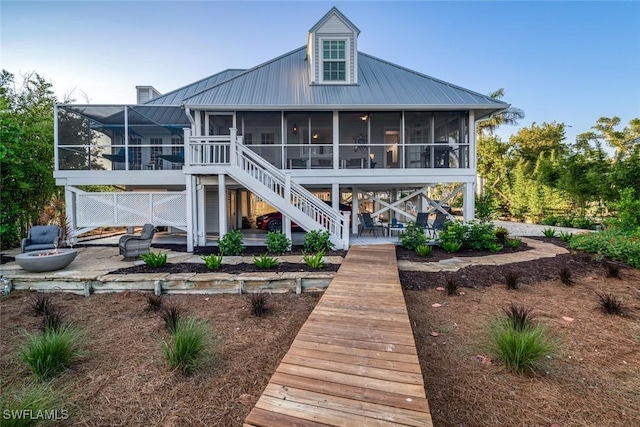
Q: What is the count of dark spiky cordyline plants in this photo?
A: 11